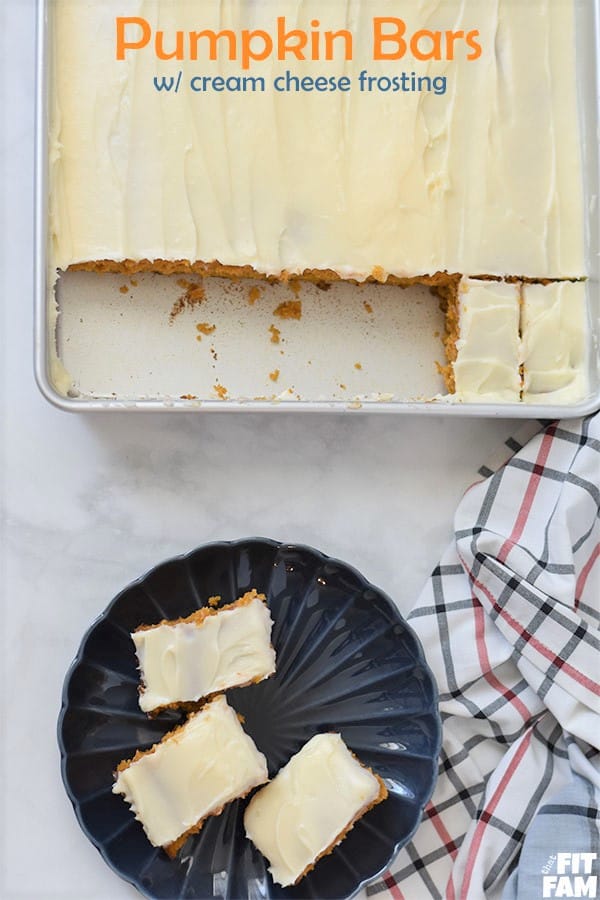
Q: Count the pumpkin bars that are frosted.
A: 5